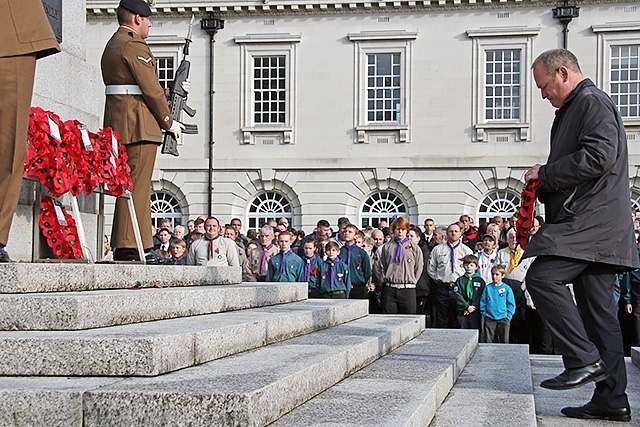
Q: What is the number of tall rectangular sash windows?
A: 5